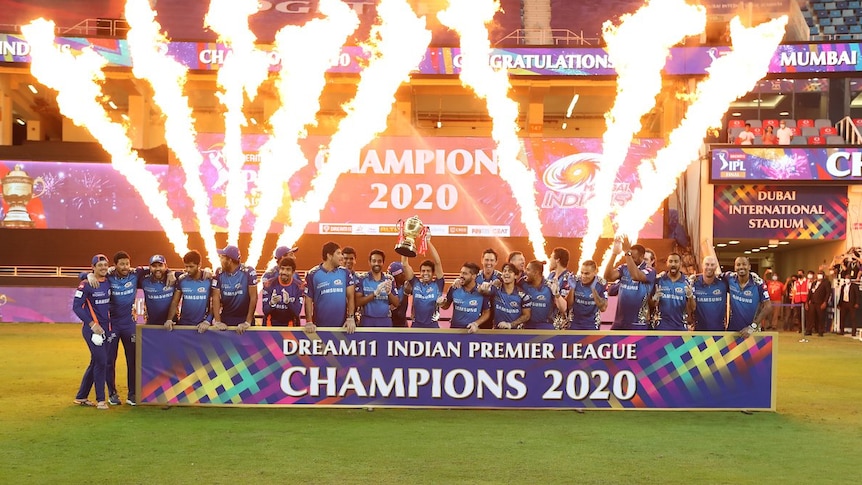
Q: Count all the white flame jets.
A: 8